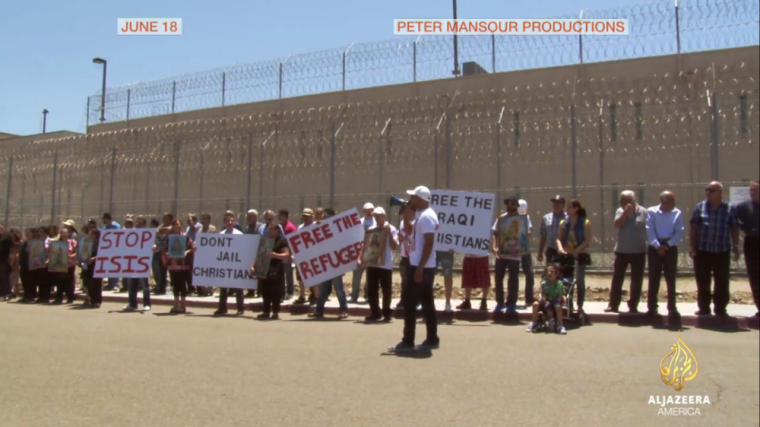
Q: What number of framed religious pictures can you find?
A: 7